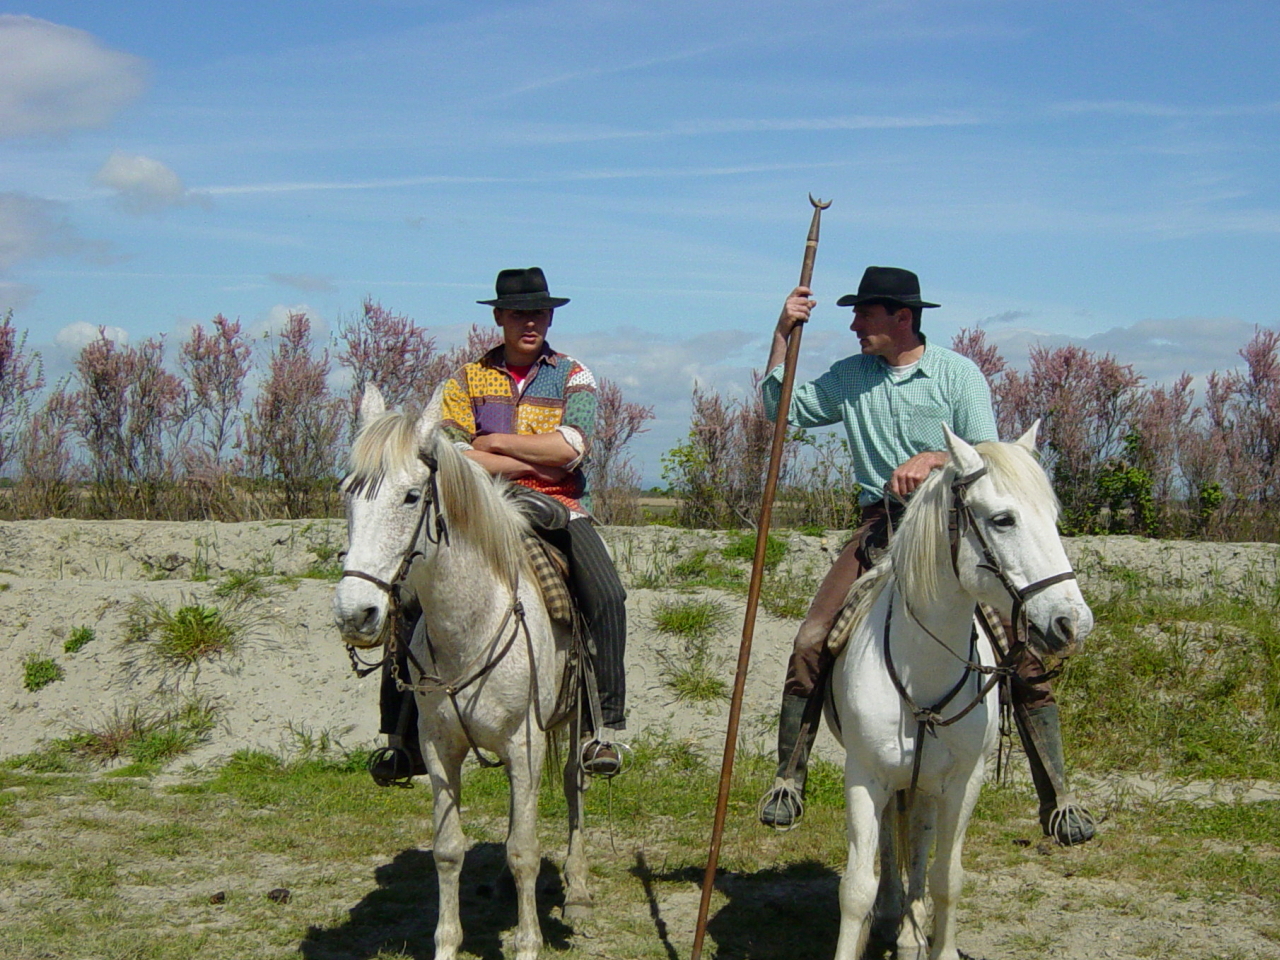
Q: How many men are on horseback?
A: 2